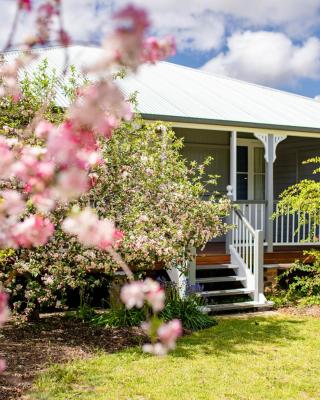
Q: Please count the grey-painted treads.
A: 4